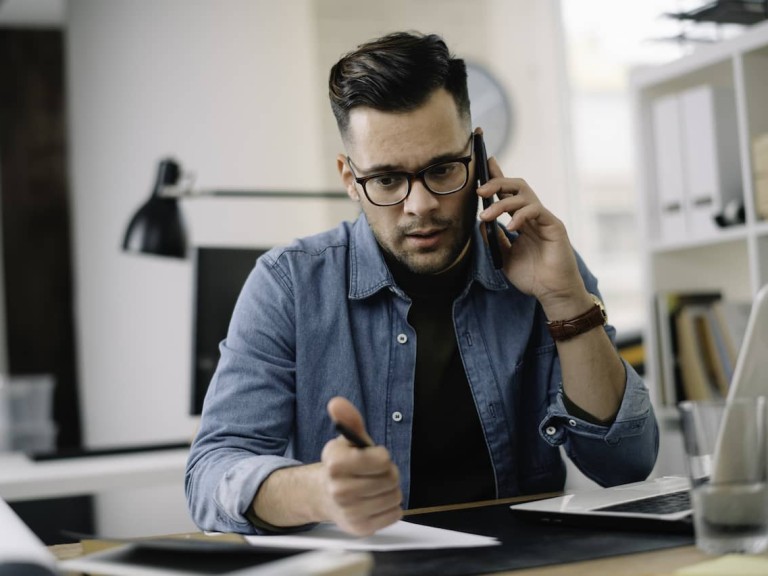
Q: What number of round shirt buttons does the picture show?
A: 4